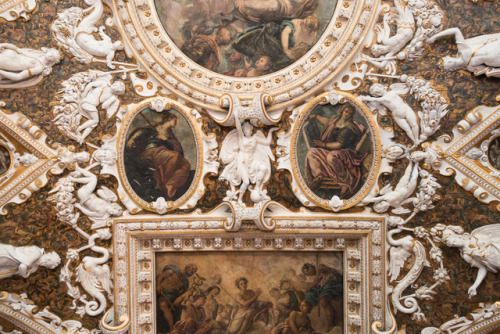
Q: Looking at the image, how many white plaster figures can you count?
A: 11